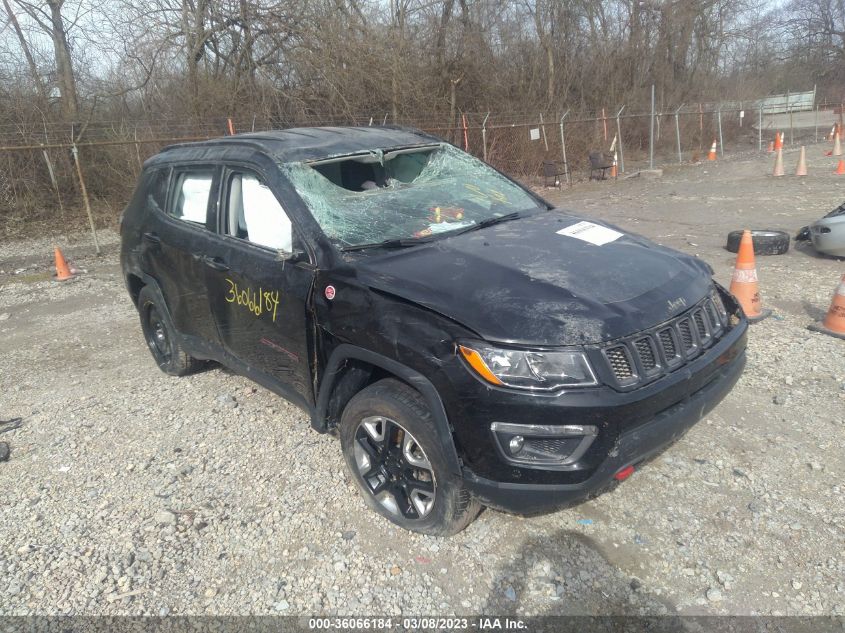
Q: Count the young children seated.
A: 0